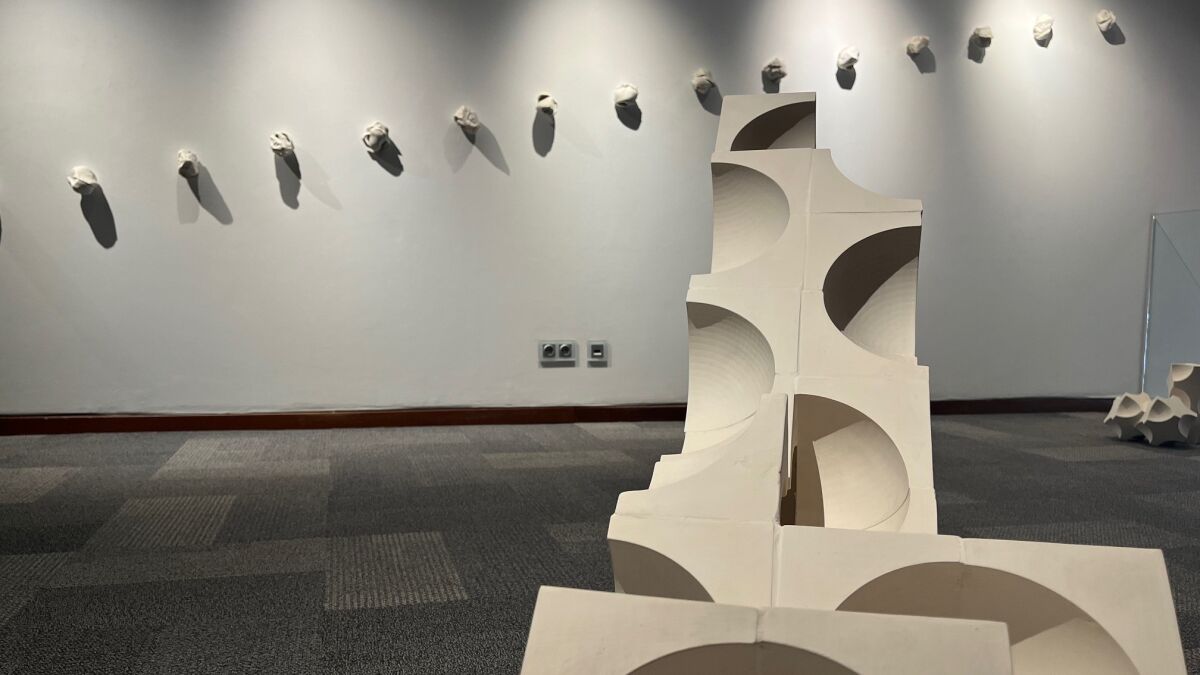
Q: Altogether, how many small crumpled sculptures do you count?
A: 14